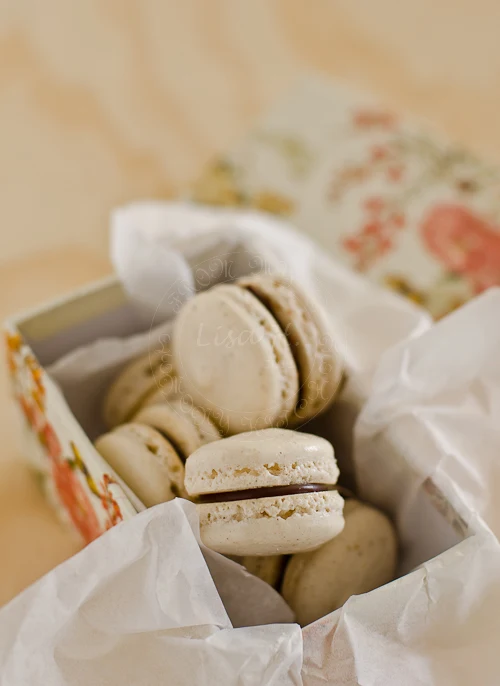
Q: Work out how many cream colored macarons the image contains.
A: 5